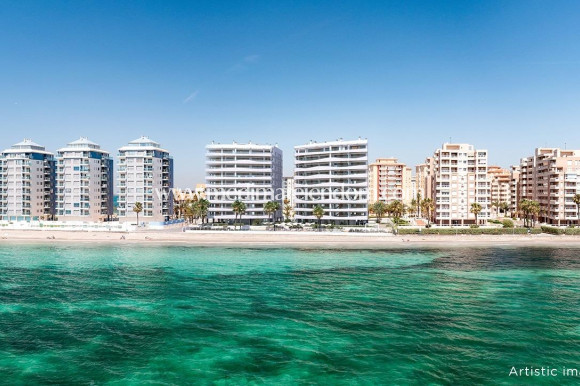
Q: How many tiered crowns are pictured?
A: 3